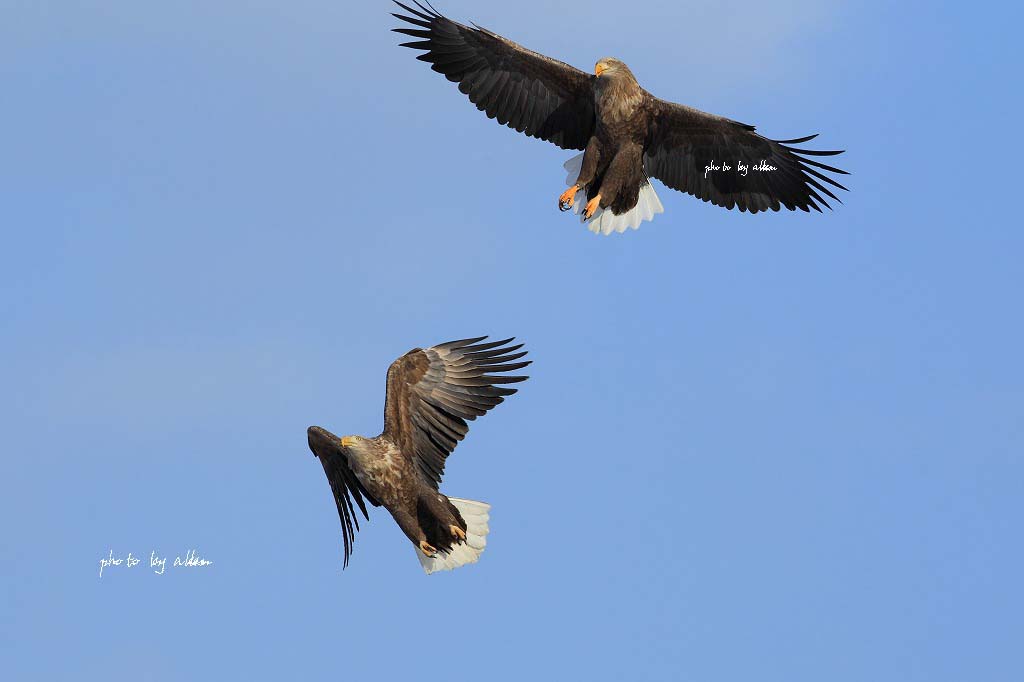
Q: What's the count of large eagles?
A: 2